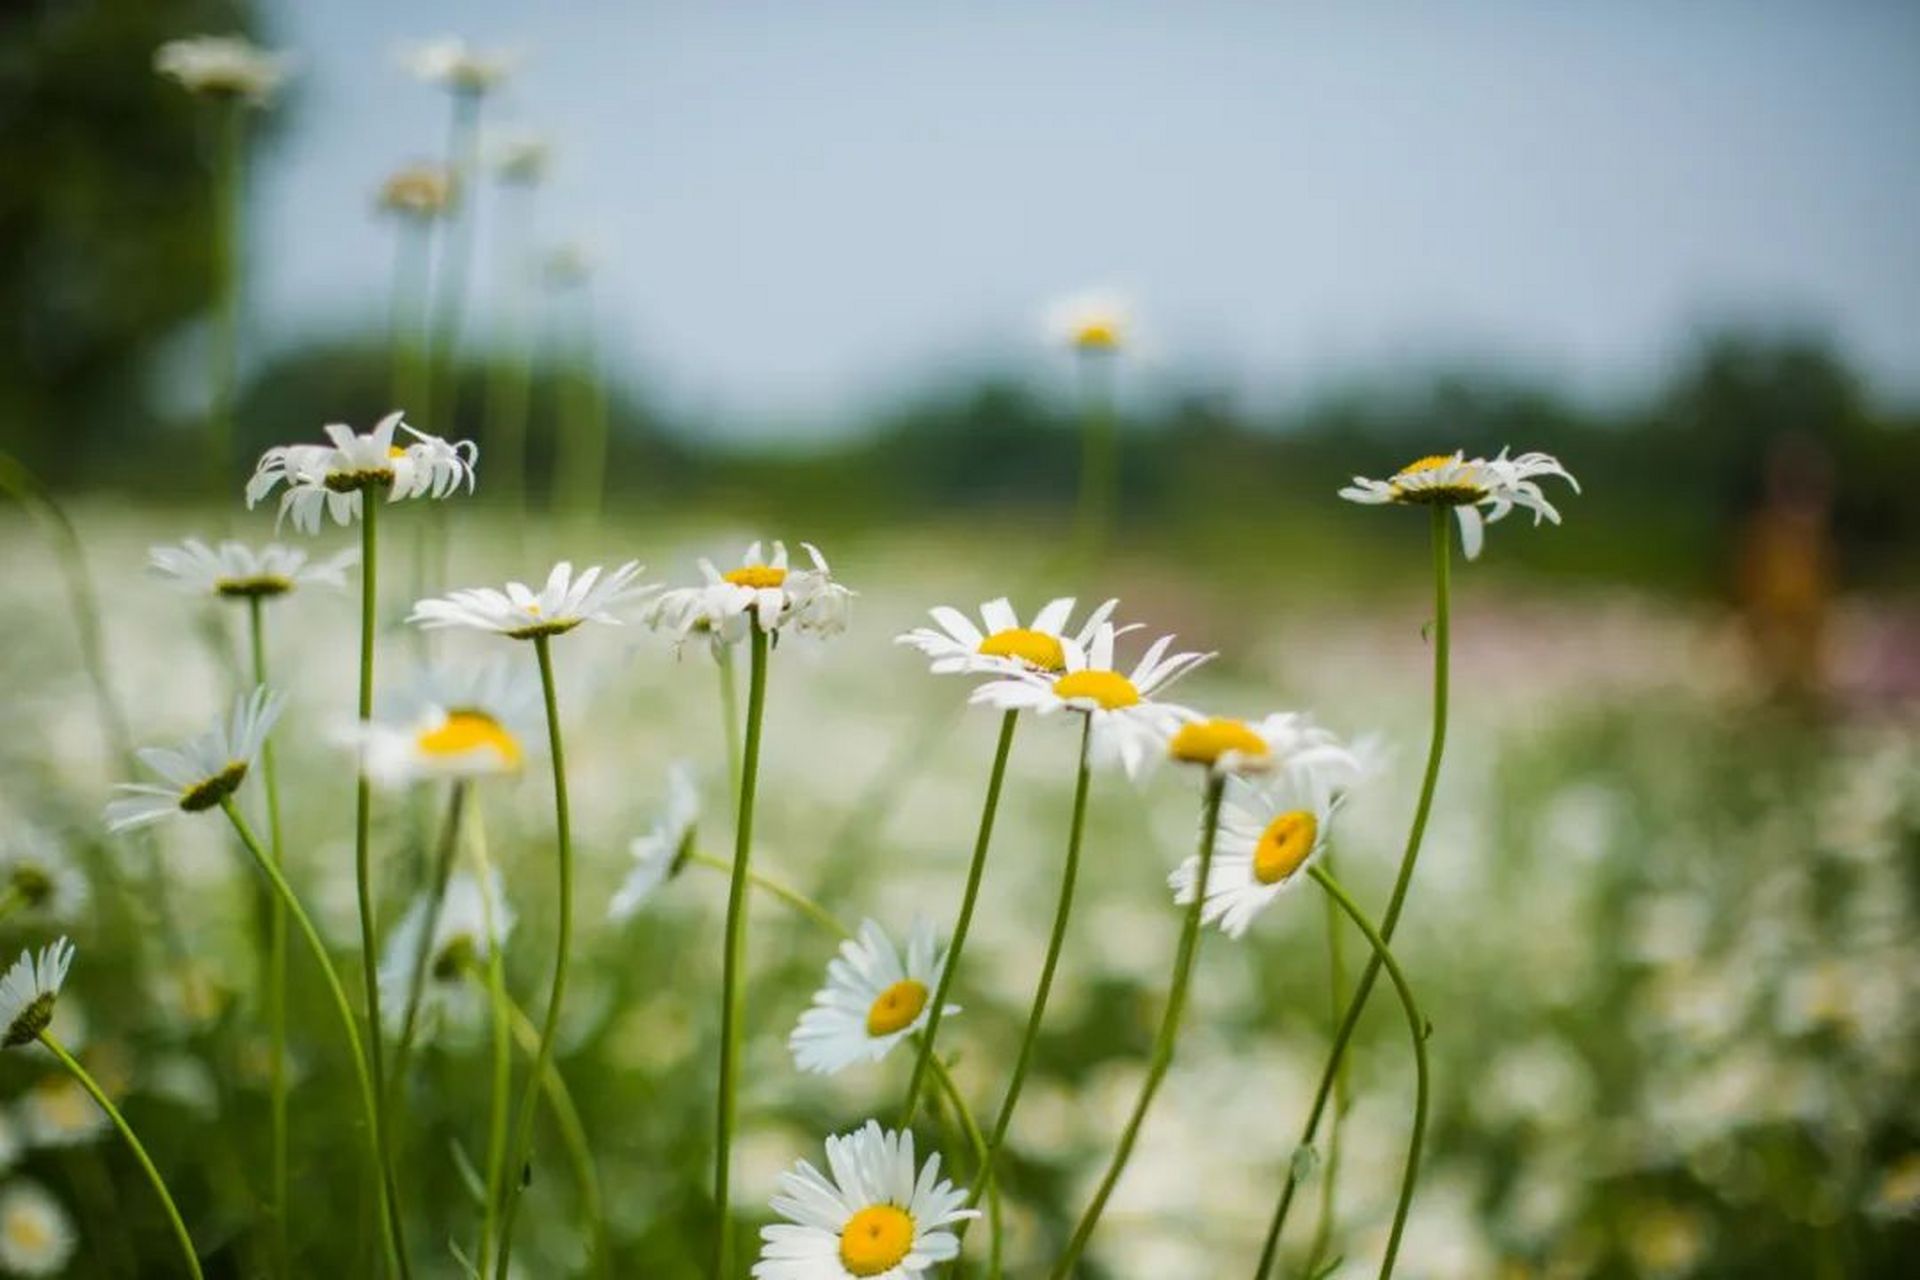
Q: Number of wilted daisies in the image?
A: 3